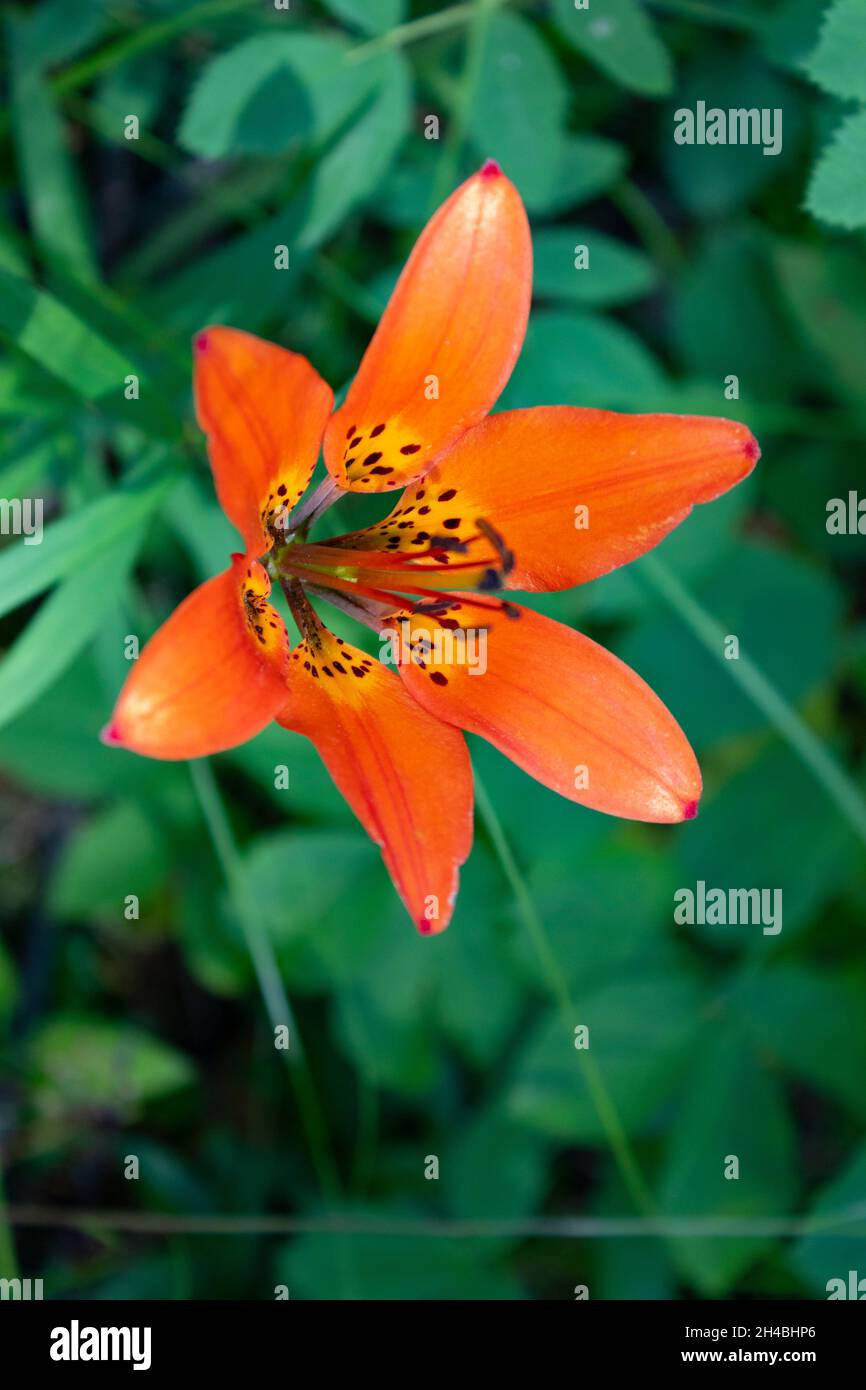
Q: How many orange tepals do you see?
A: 6